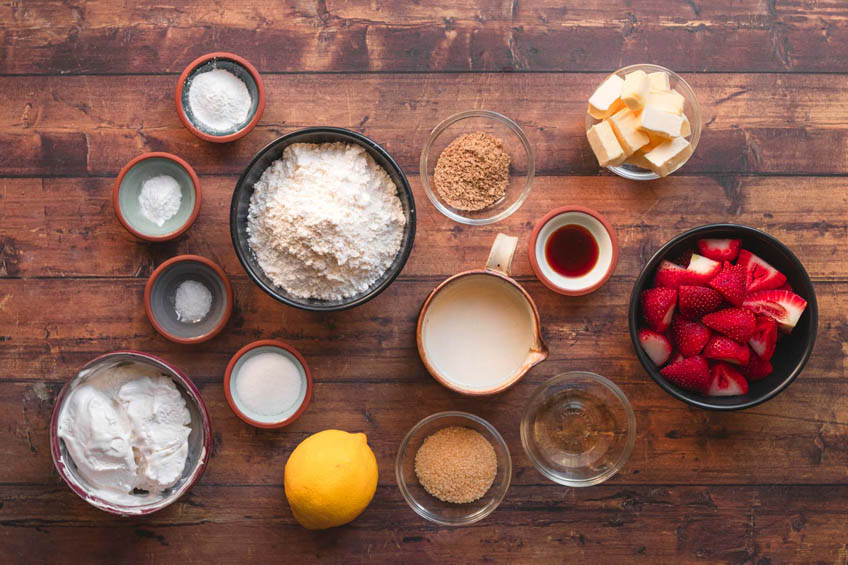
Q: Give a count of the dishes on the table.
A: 13